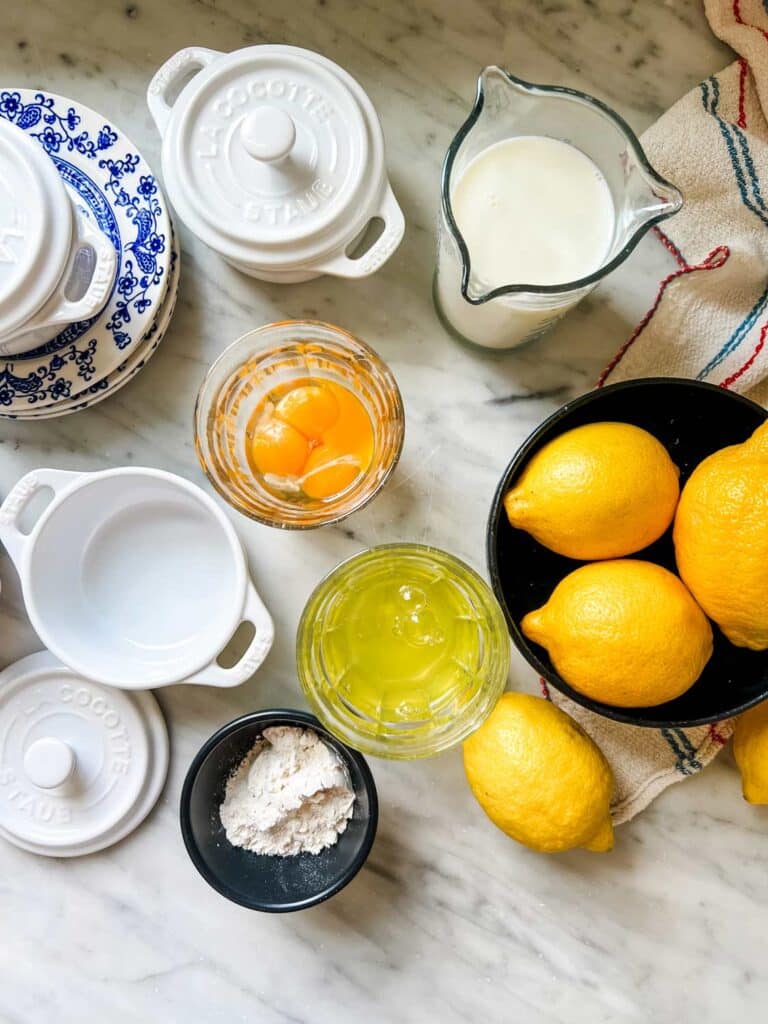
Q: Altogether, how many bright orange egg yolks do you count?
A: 3